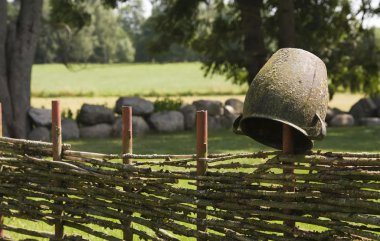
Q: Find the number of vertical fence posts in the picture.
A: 5